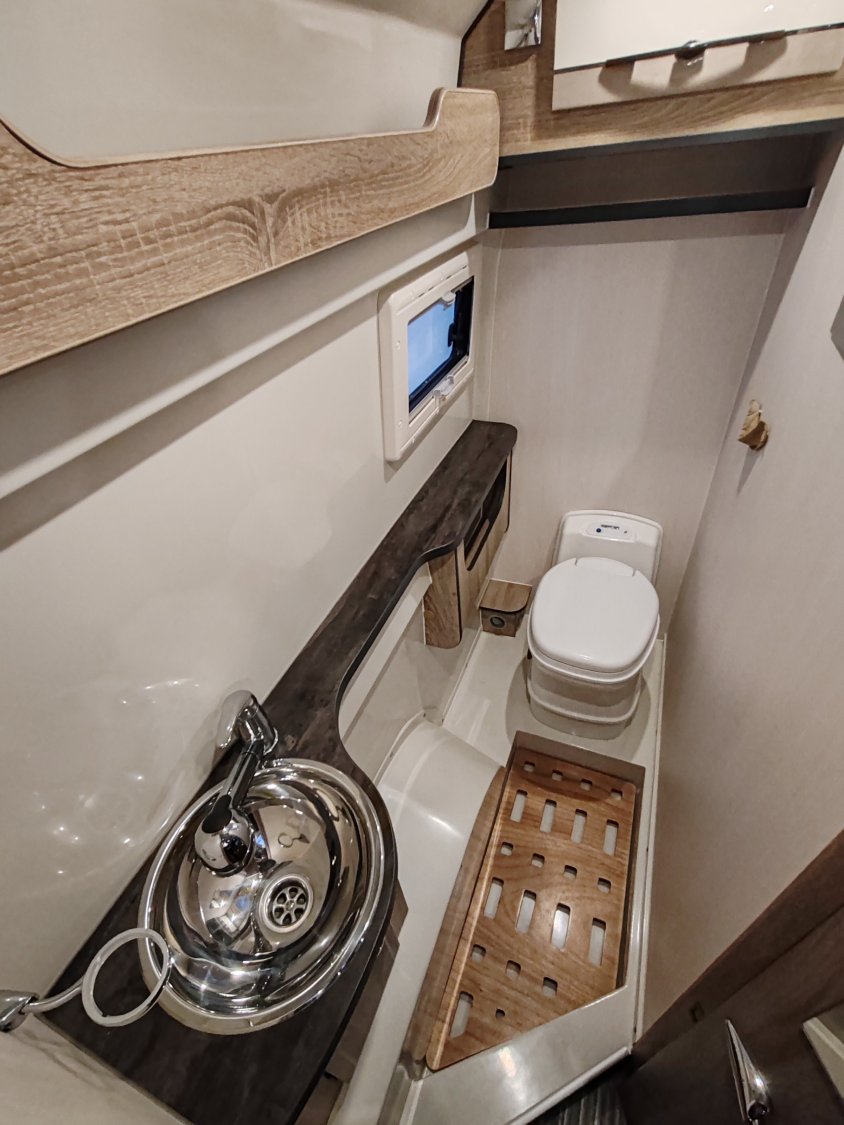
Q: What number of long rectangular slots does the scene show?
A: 9